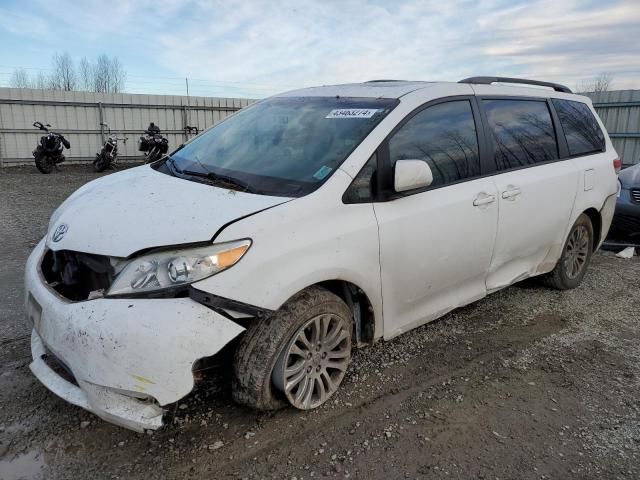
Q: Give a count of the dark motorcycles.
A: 3